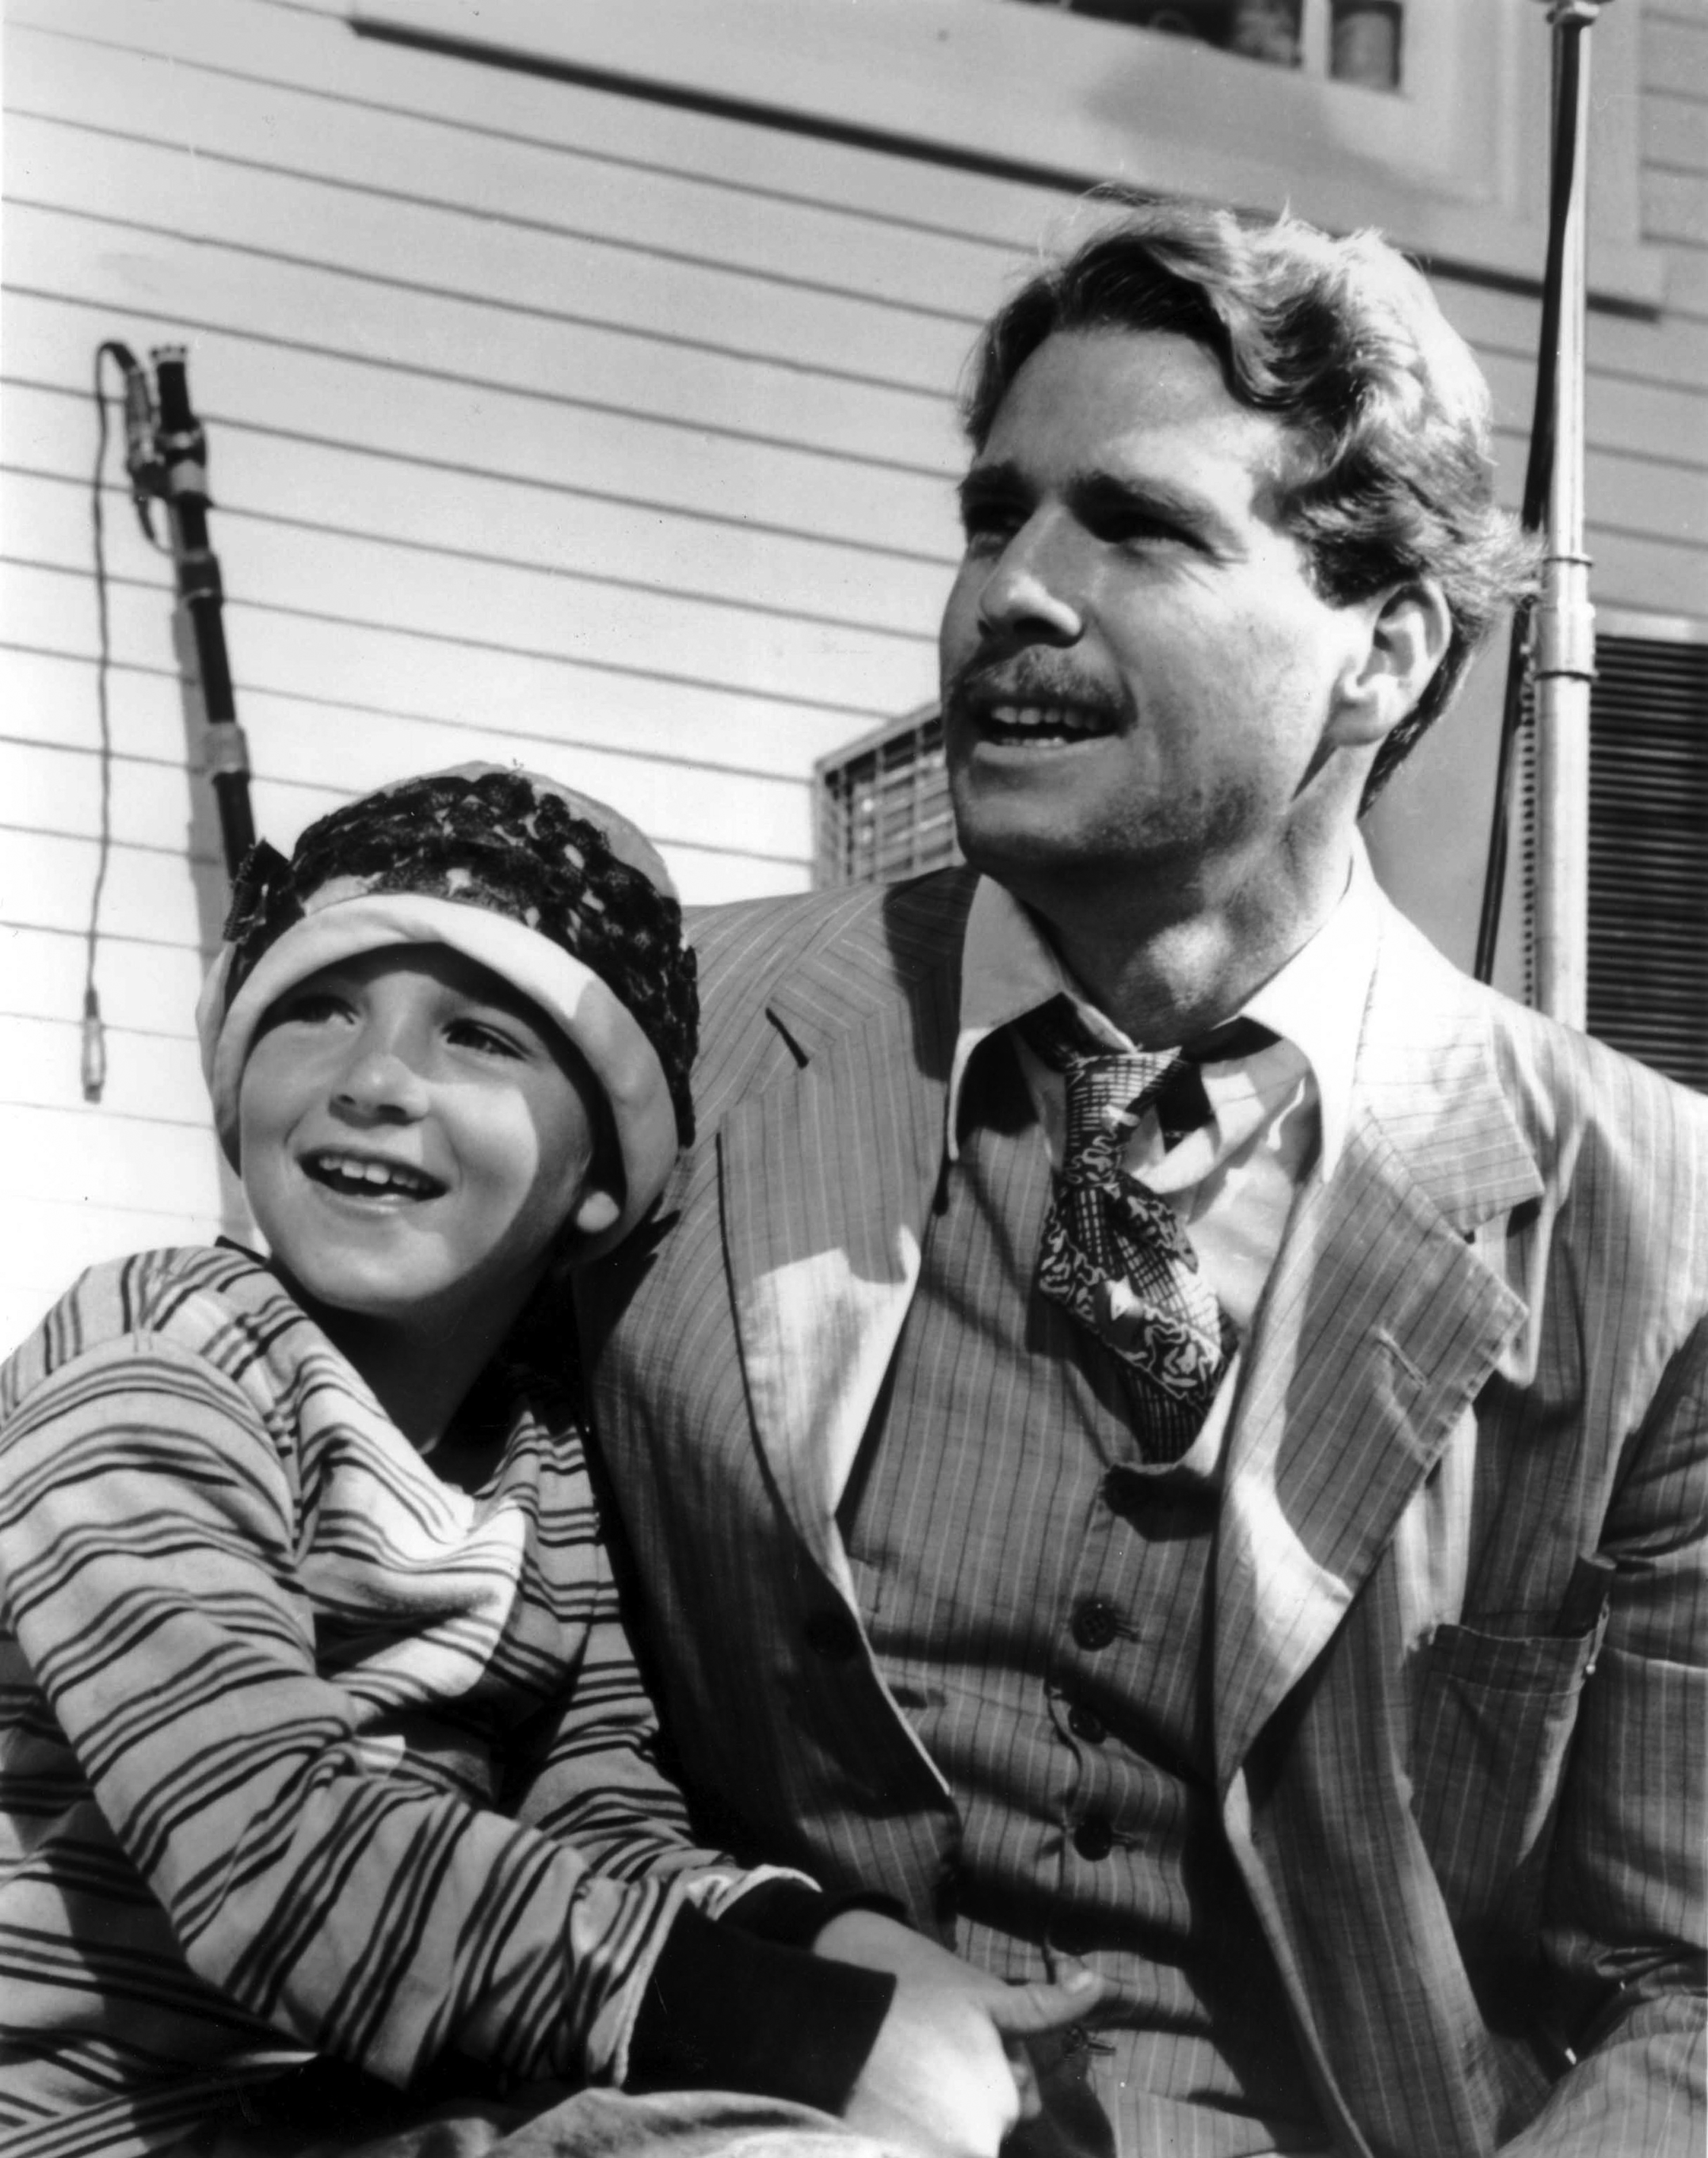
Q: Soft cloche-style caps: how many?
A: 1